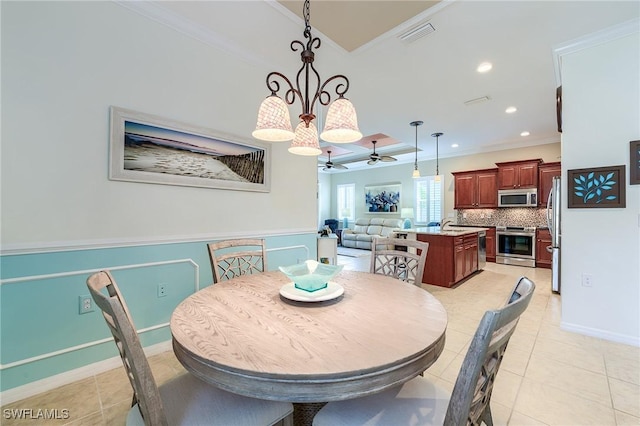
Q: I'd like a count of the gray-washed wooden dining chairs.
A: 4